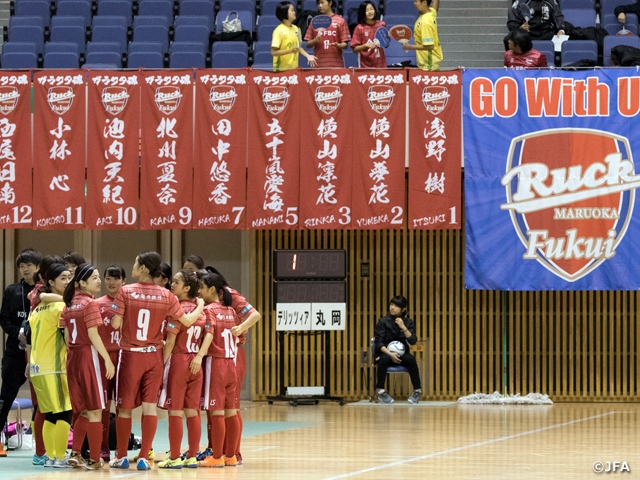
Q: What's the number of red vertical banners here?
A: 9